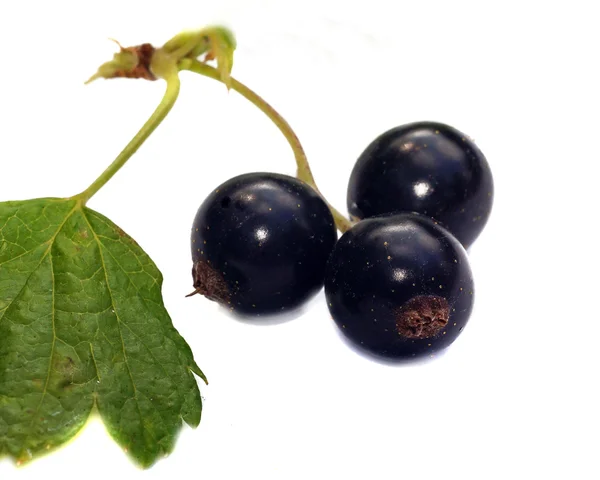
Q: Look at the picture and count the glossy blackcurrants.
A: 3